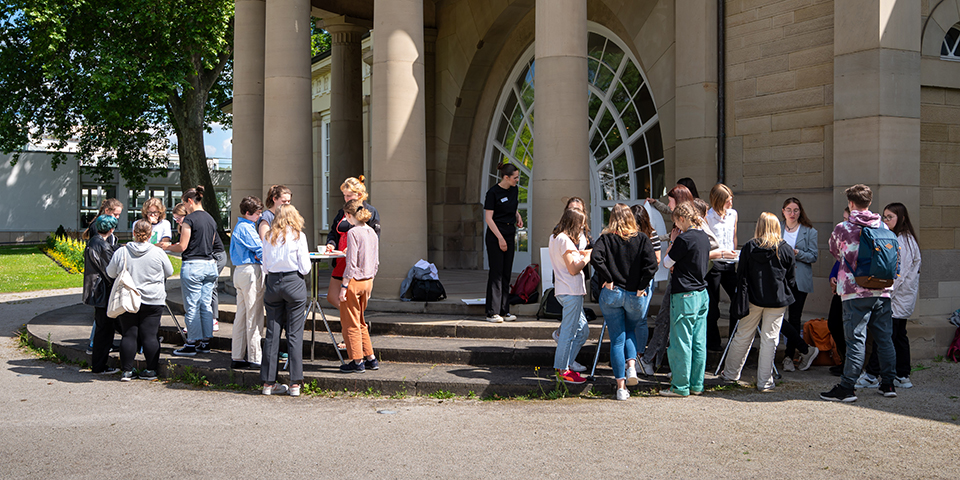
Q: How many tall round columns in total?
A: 5